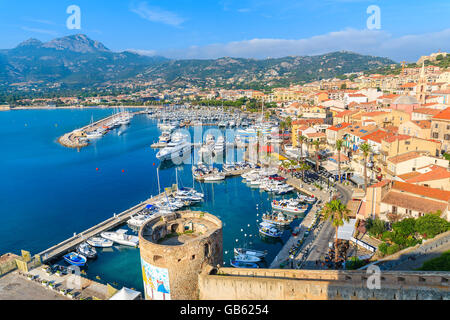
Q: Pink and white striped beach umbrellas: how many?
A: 0